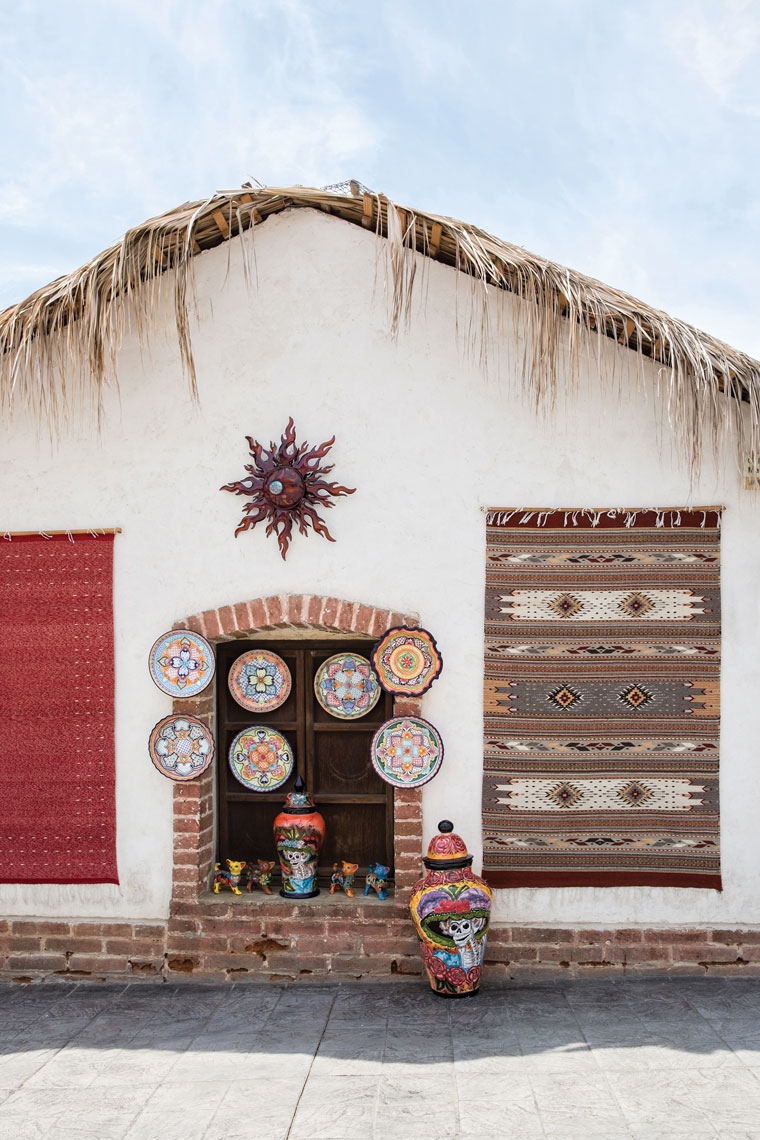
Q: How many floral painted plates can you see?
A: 7